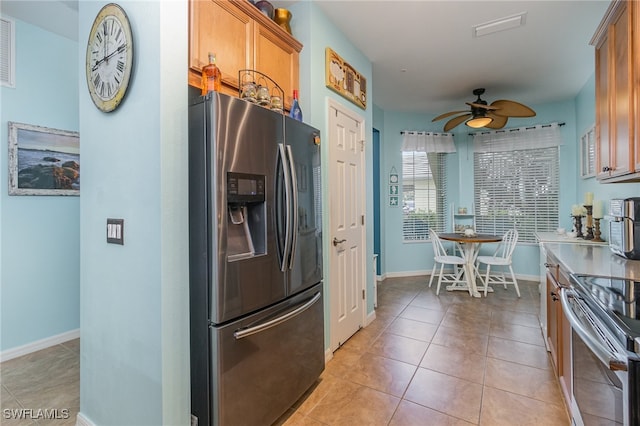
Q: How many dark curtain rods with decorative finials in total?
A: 2